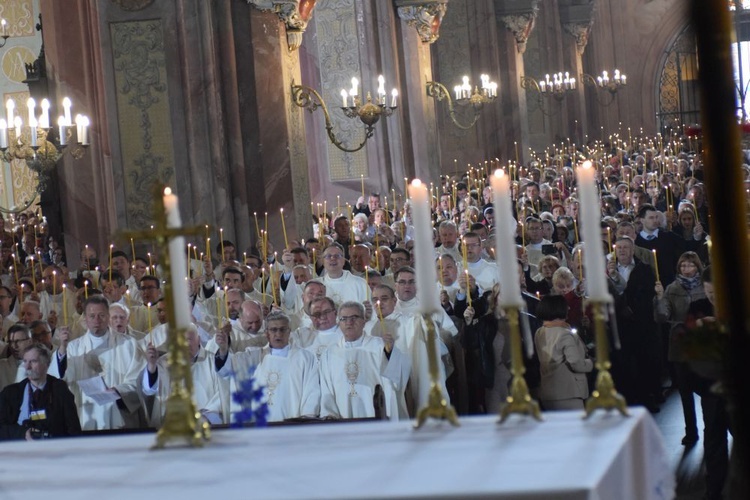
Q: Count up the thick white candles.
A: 4